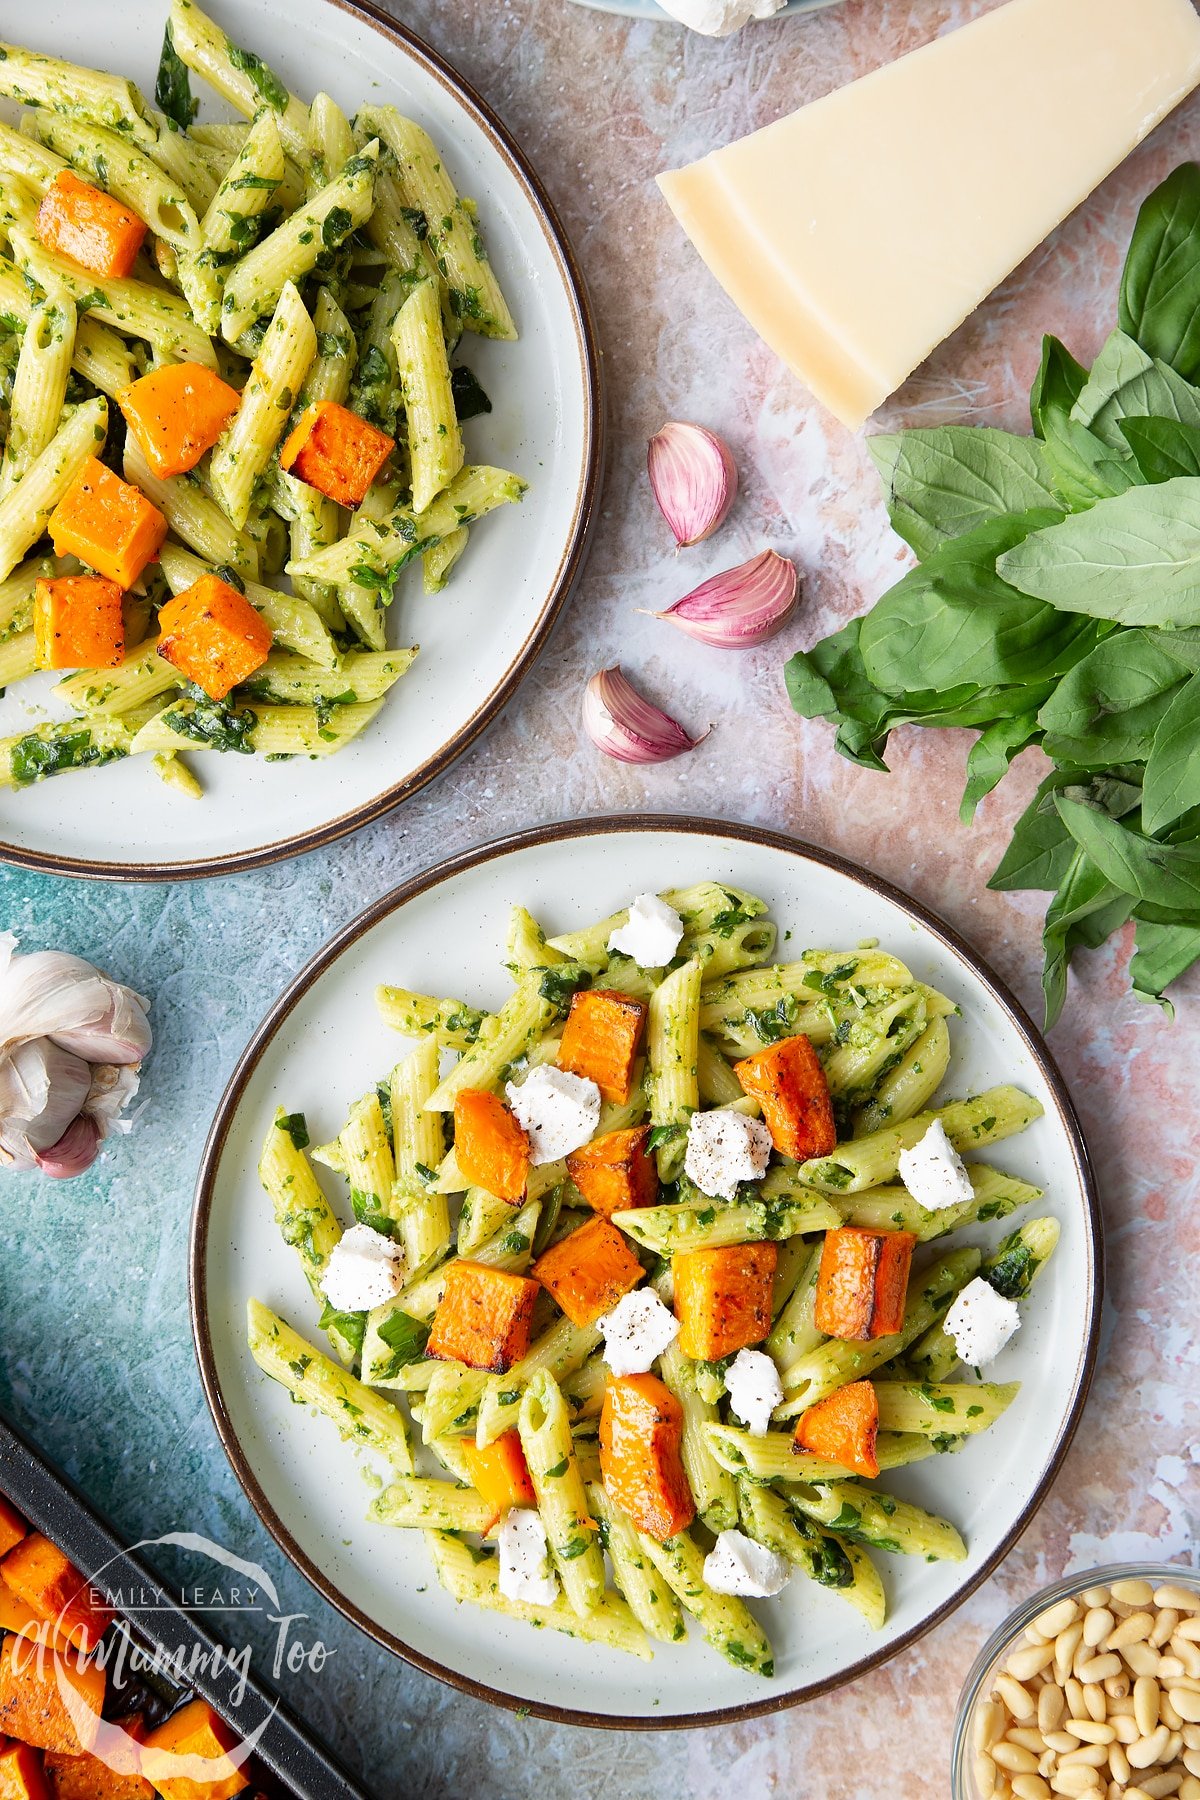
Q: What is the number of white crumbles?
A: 10